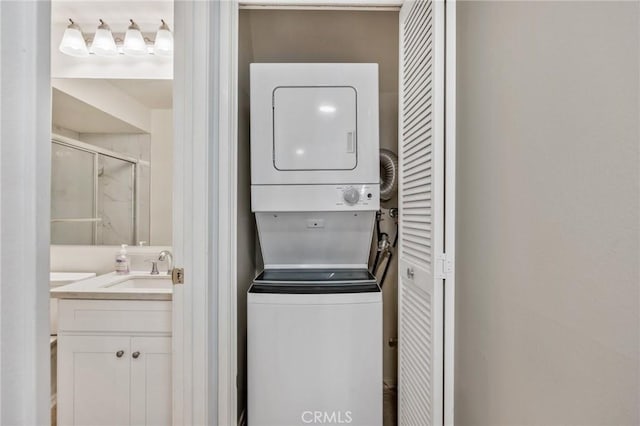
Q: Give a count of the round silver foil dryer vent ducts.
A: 1